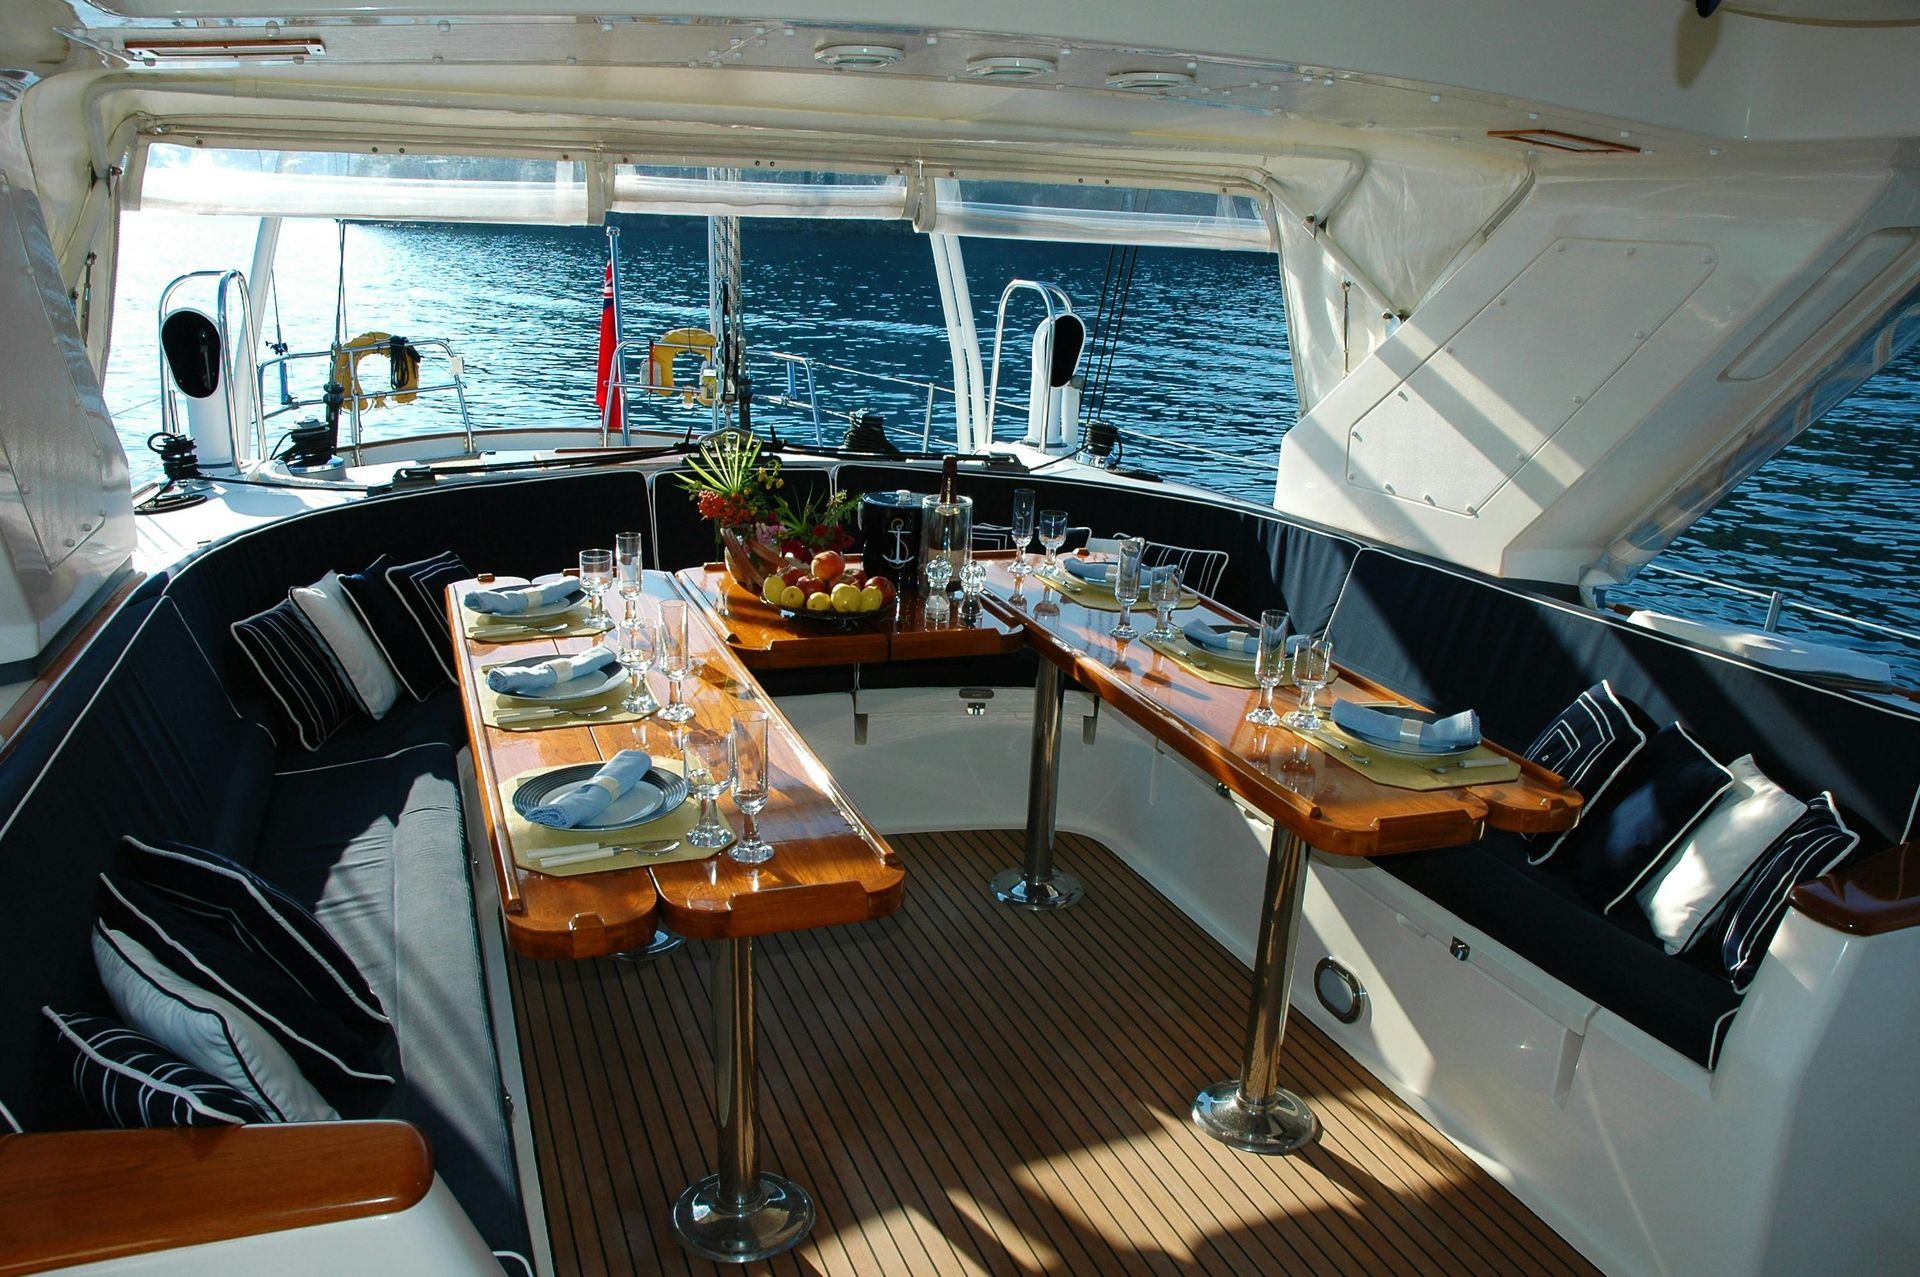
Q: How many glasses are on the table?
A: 12